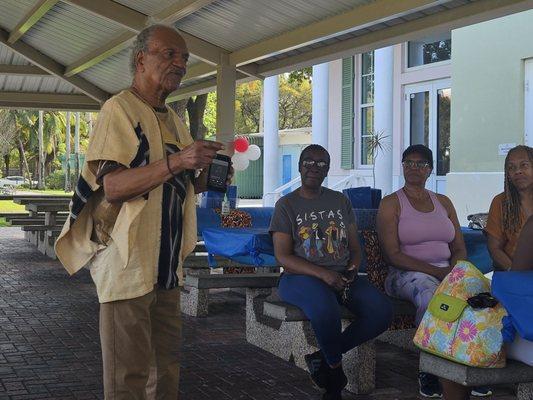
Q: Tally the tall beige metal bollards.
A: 0